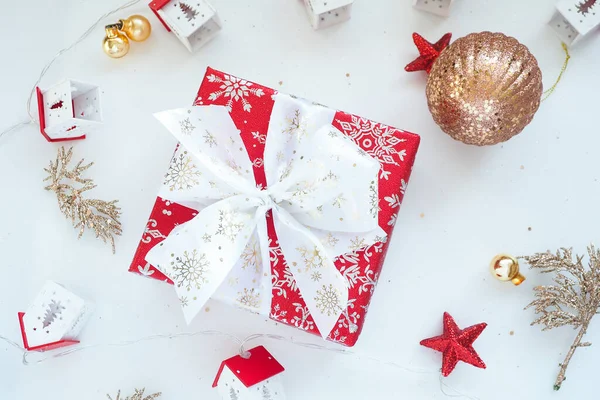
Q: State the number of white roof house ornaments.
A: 0